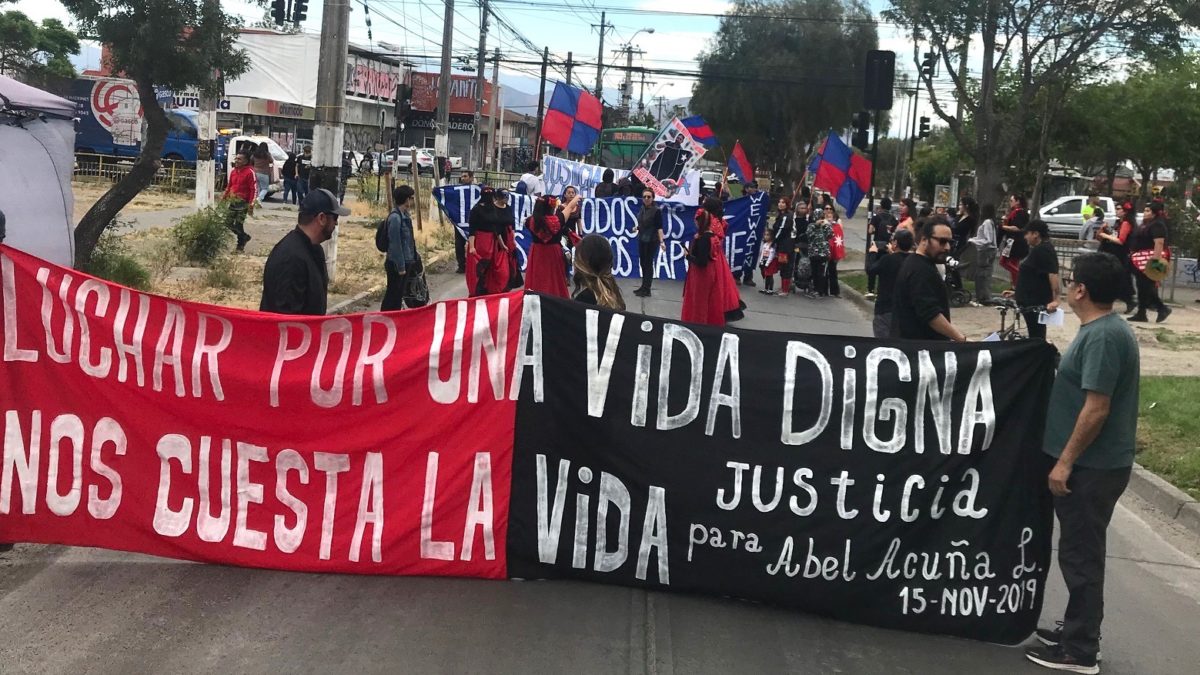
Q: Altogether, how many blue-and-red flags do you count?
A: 5